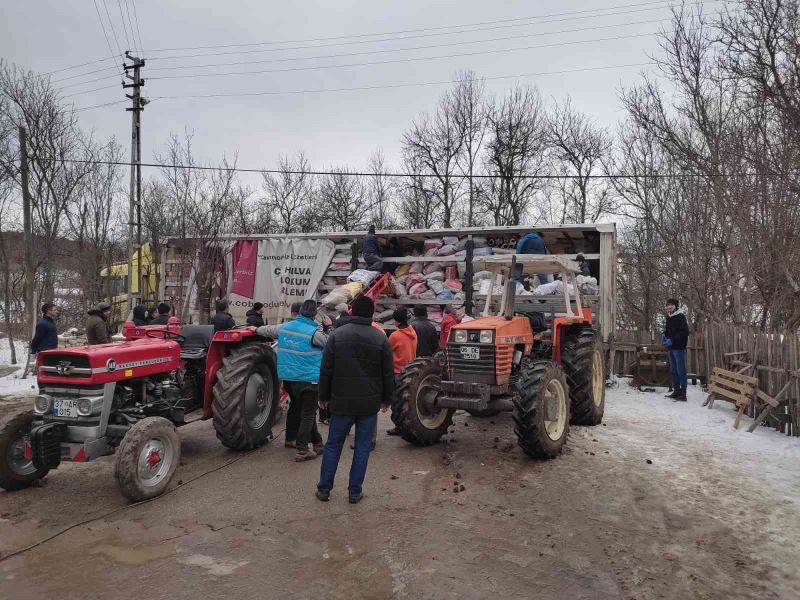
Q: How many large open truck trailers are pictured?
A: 1